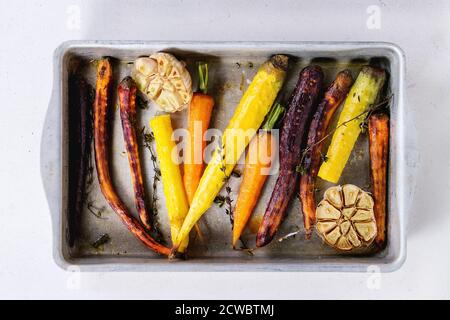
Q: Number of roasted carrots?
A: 11